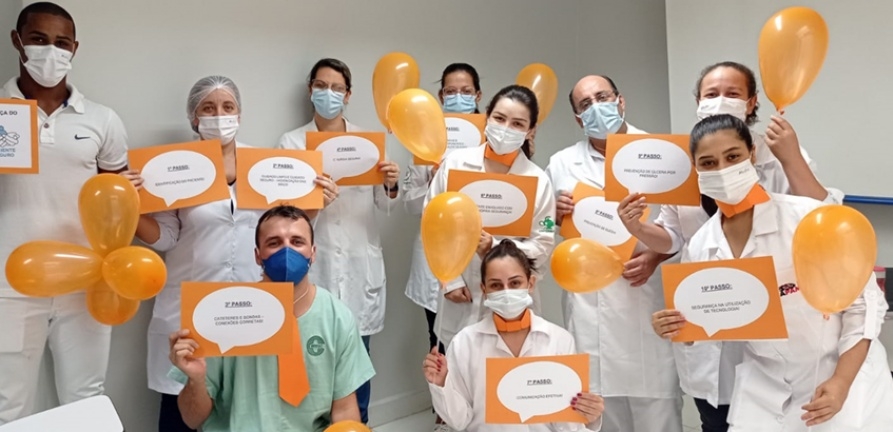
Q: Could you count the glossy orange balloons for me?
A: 12